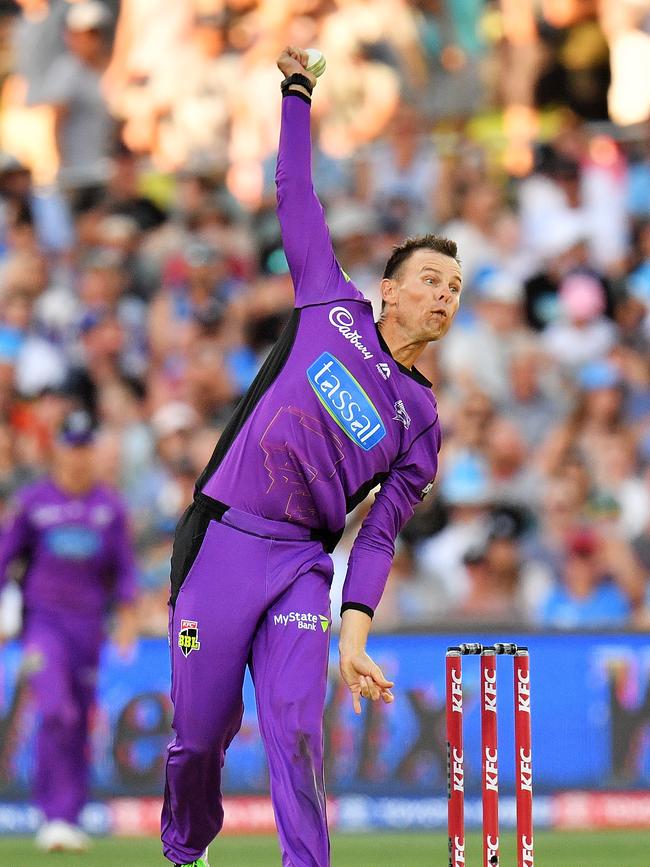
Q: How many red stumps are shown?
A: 3